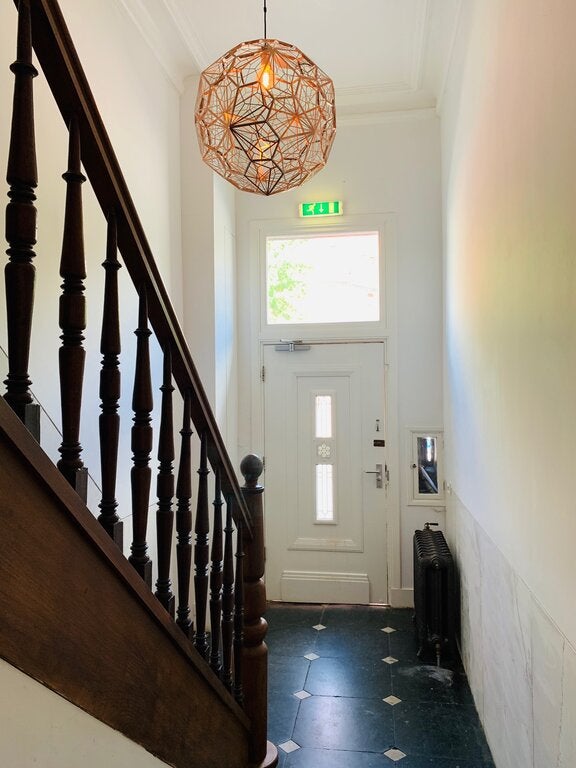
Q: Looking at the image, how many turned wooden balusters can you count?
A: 10